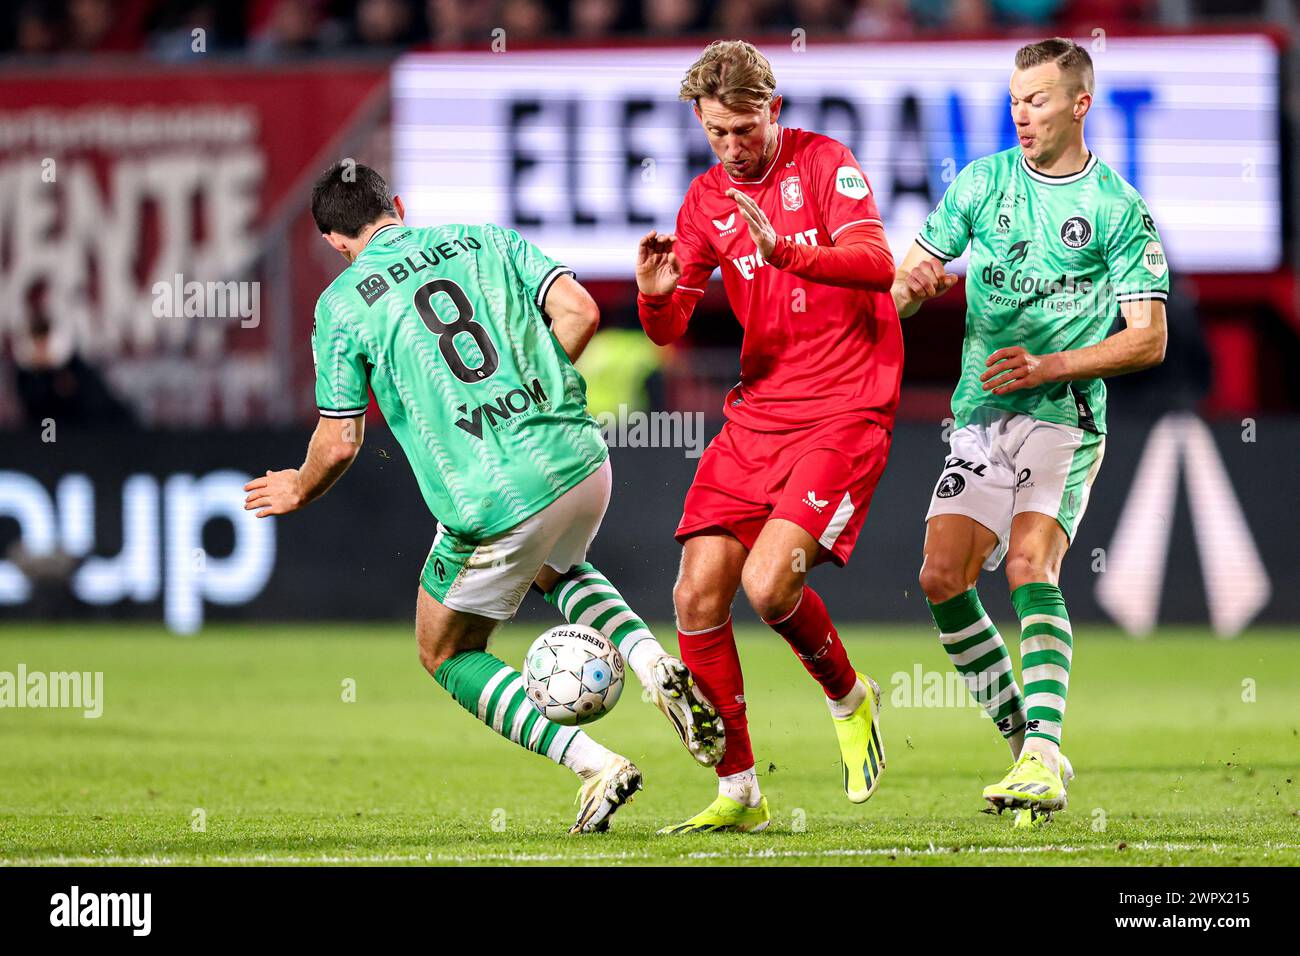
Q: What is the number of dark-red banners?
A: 1